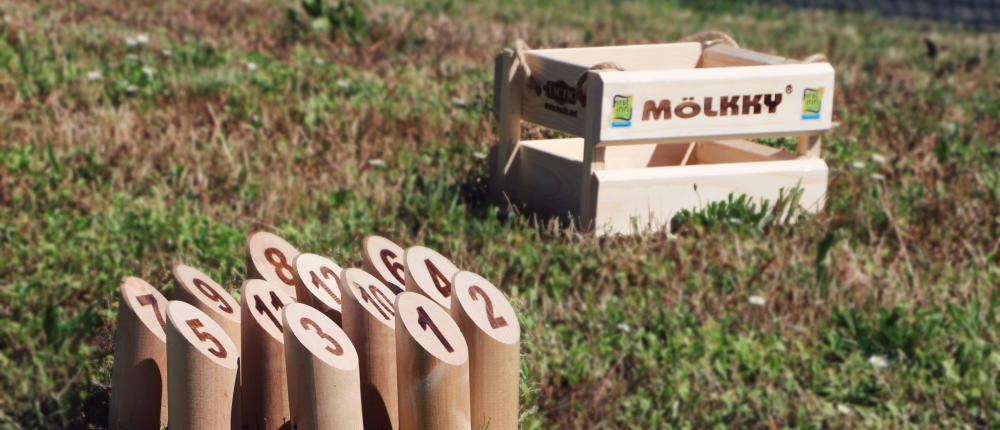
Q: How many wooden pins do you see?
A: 12